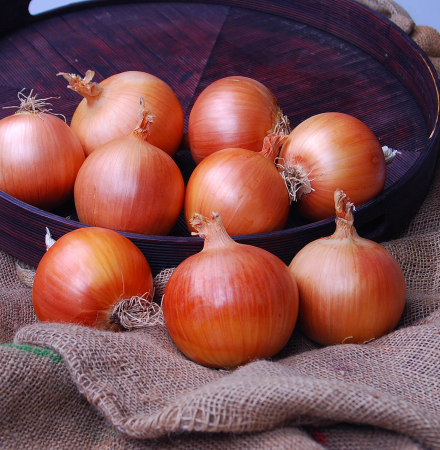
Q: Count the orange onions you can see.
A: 9